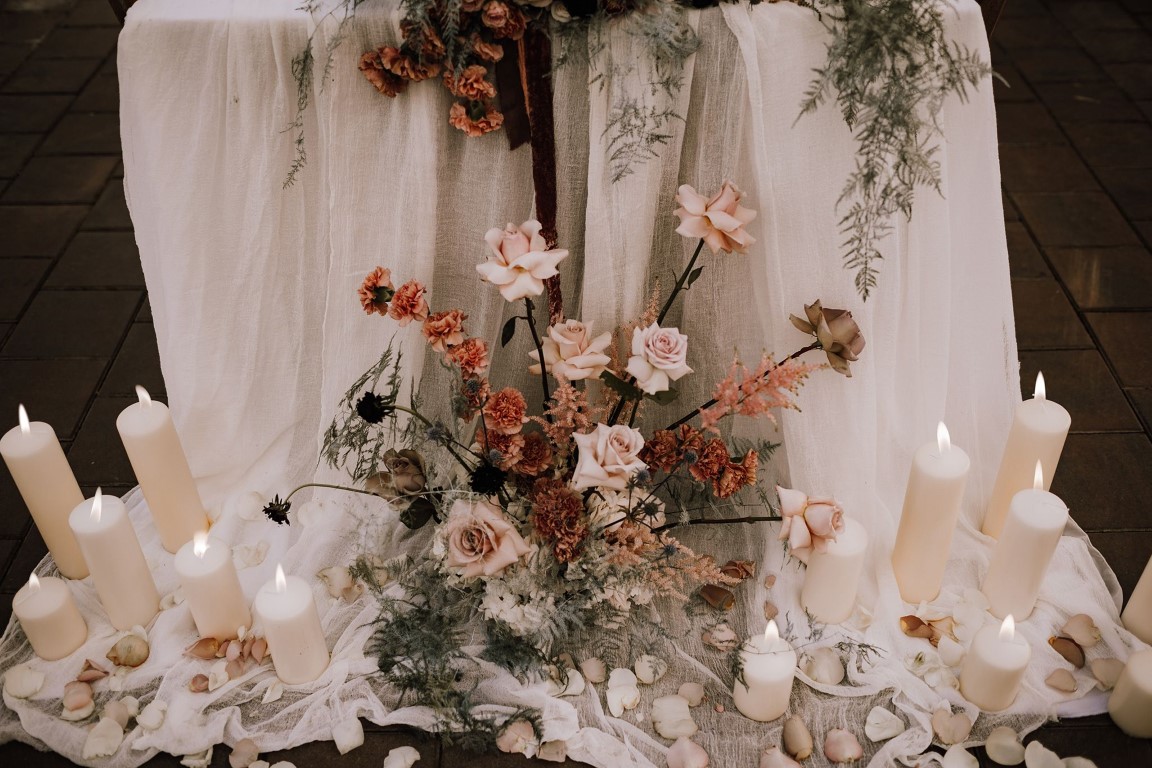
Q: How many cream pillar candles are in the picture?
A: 14